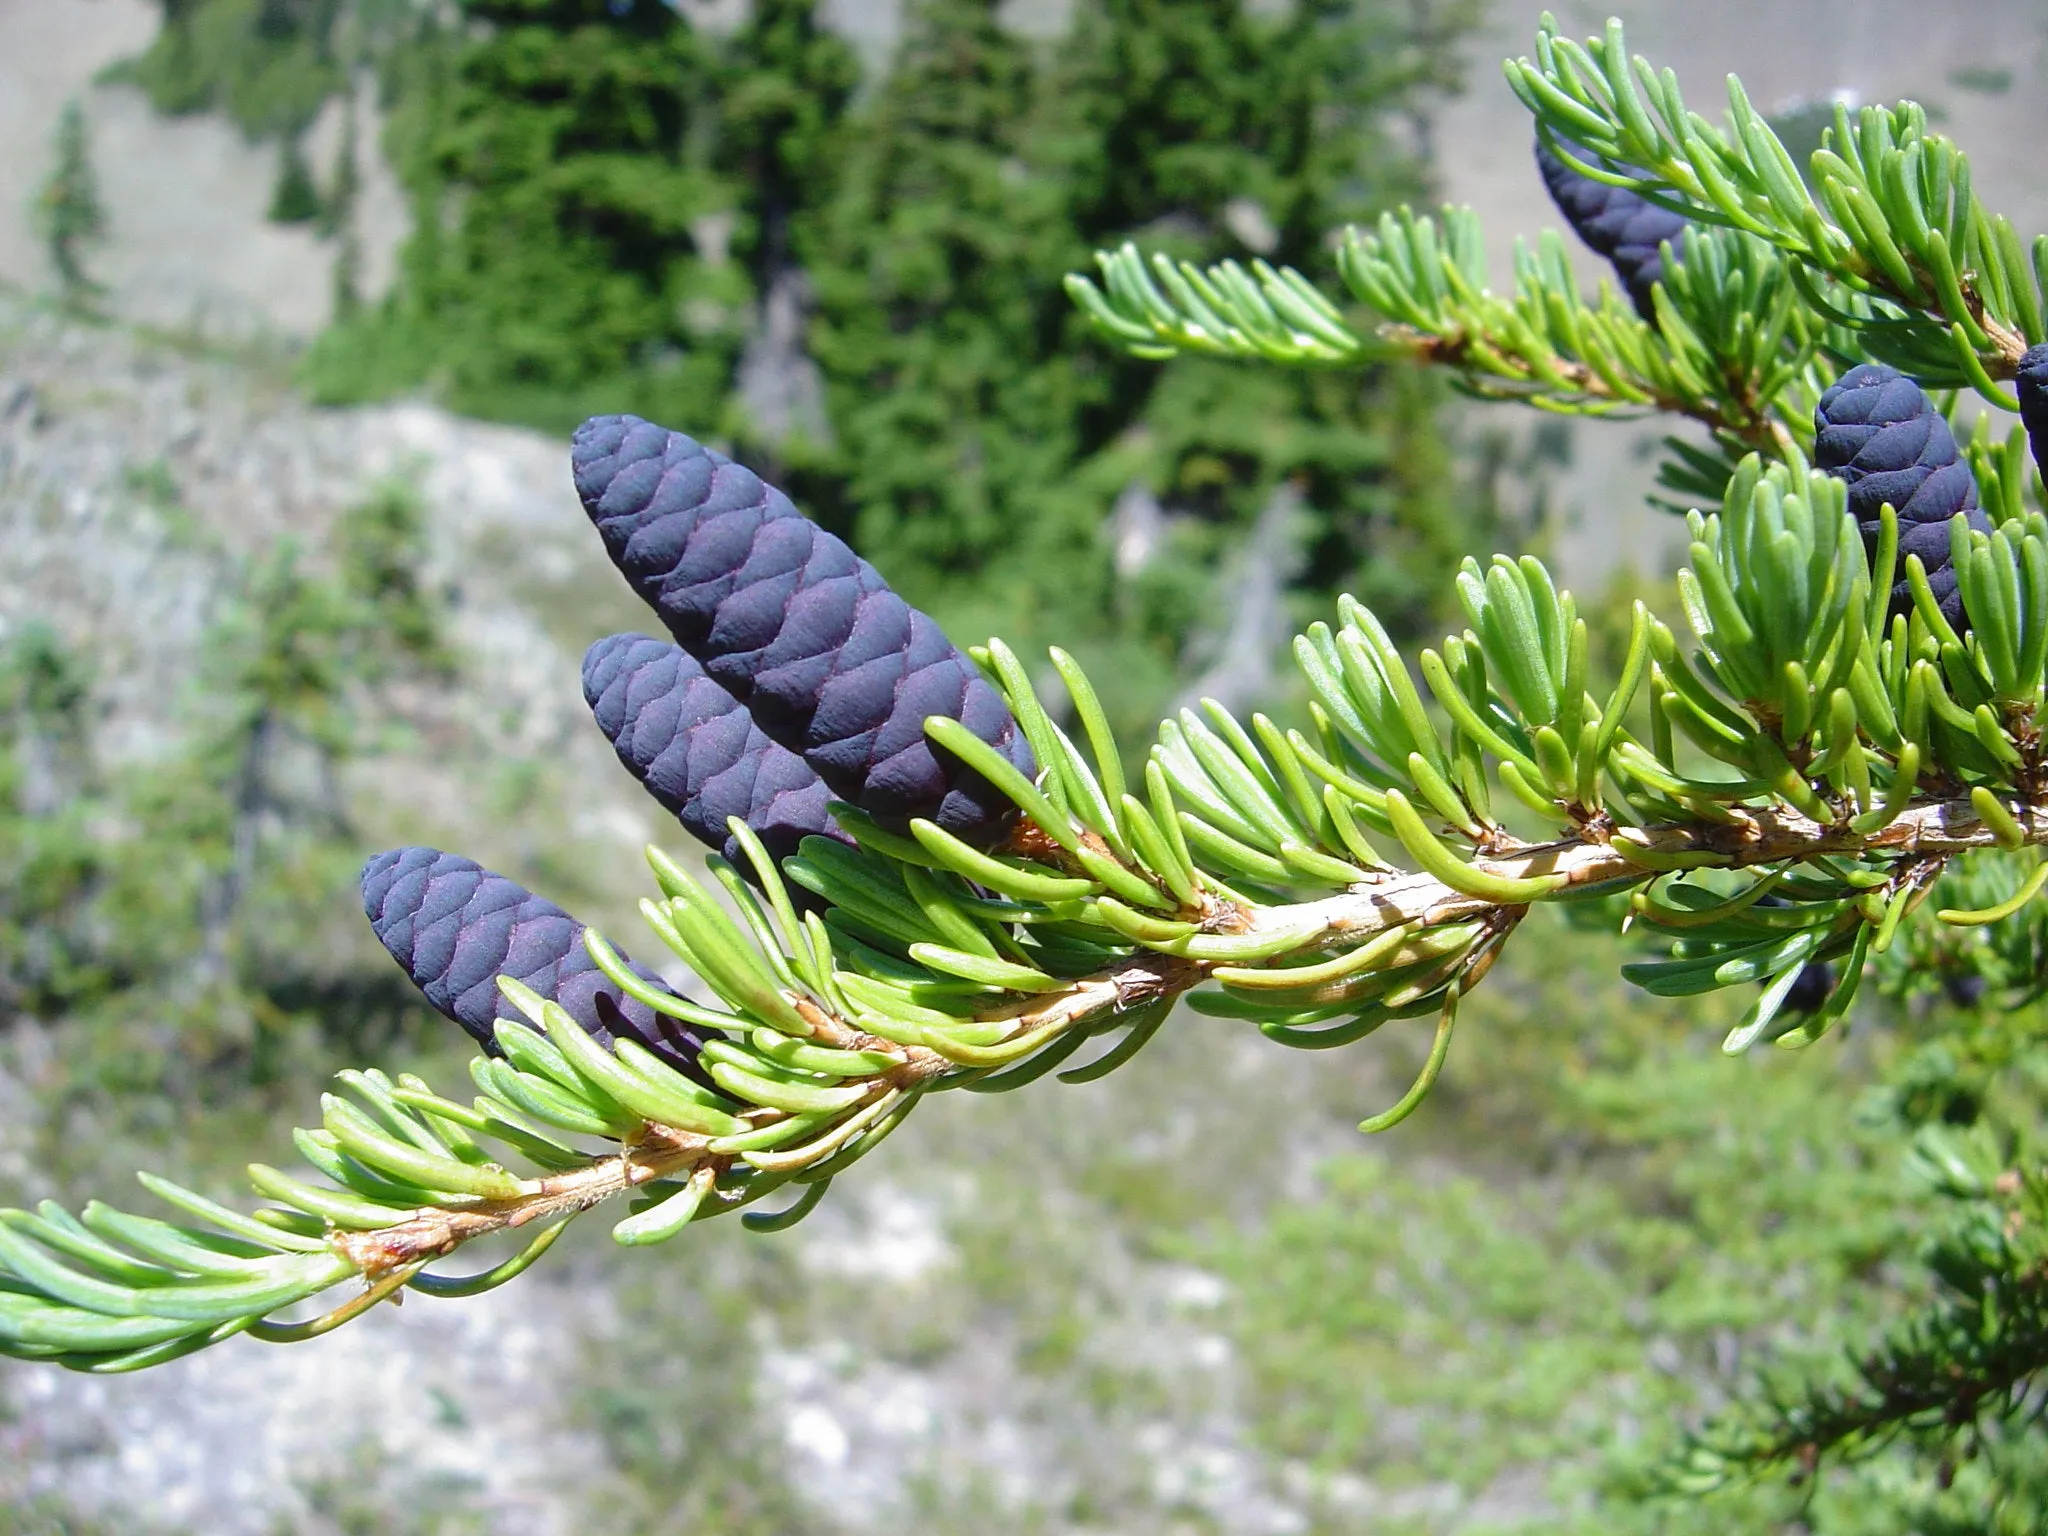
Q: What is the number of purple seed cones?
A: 6